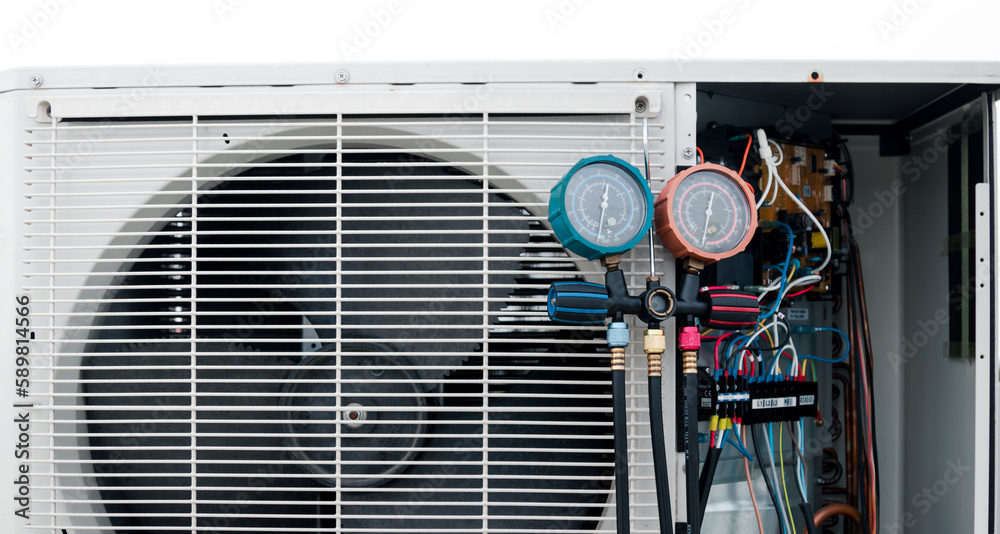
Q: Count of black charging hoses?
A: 3